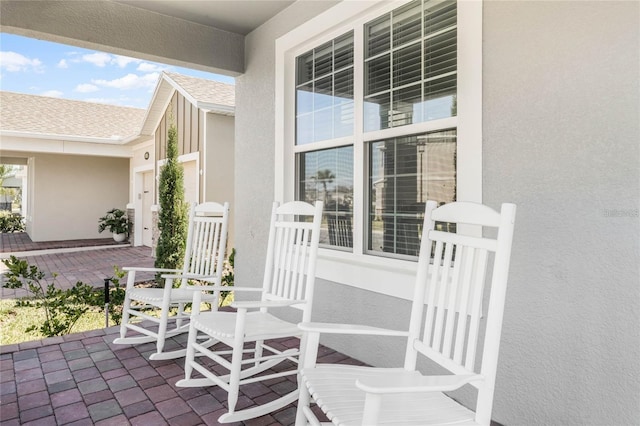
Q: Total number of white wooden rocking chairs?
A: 3